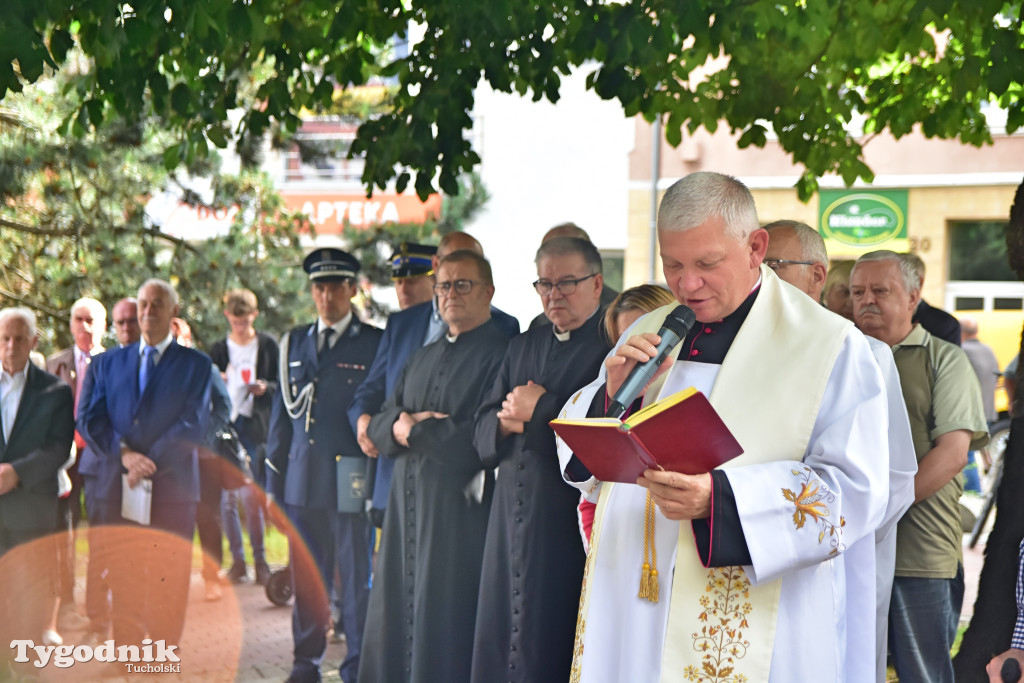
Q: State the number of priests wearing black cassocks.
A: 2